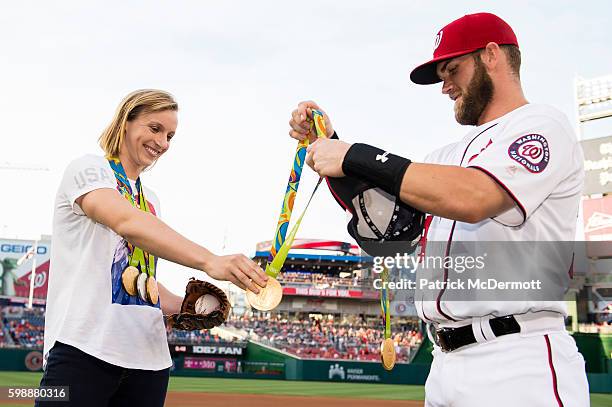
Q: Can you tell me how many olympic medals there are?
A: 5